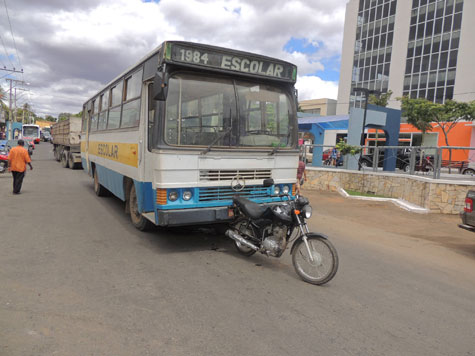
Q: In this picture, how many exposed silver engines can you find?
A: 1